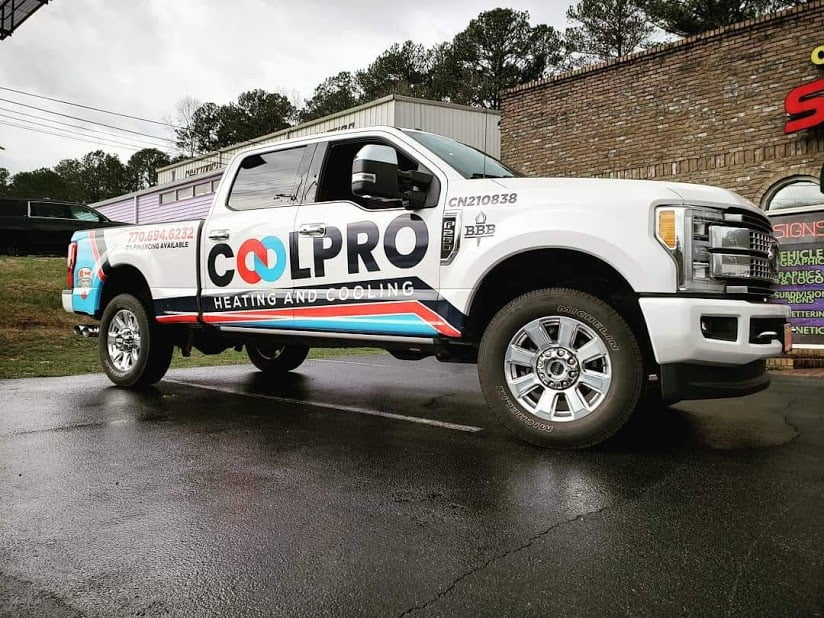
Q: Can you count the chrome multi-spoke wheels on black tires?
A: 2